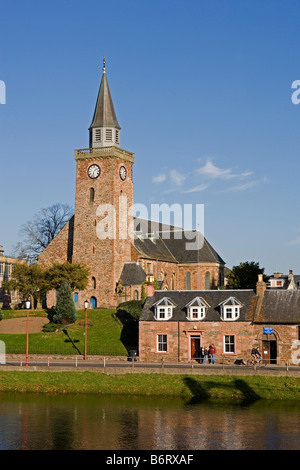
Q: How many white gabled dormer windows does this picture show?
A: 3